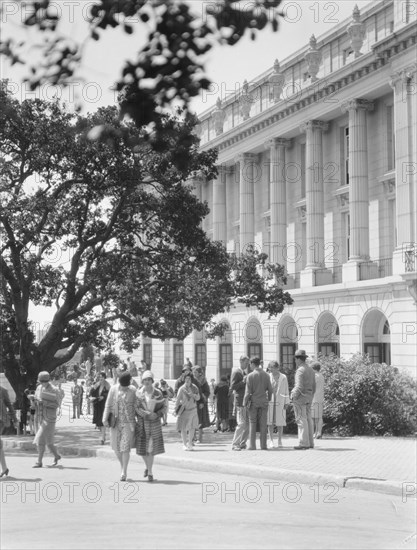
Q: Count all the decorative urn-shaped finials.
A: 5